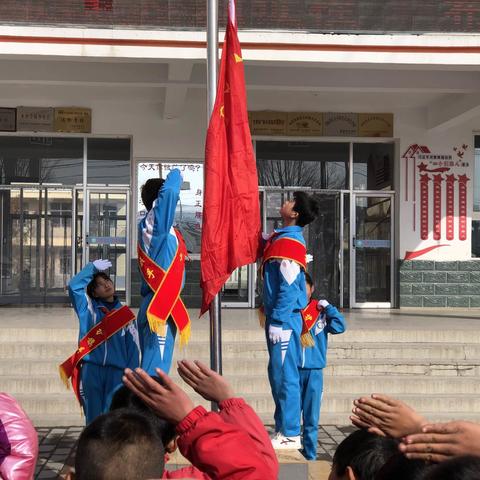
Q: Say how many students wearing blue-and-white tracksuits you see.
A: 4